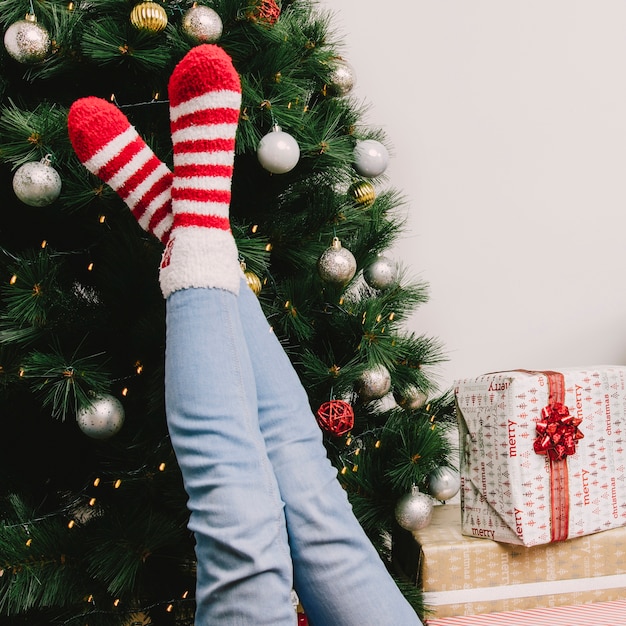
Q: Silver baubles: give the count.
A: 13